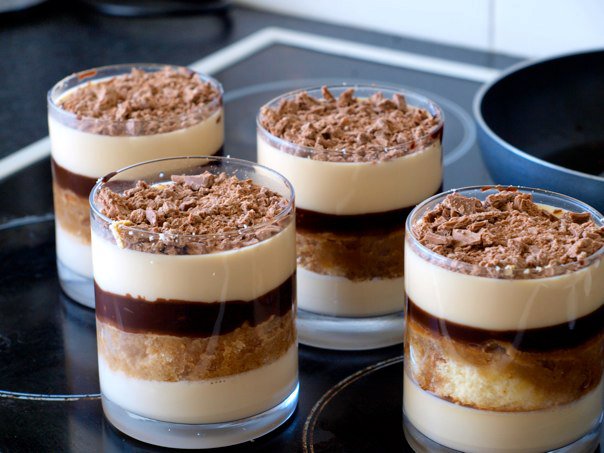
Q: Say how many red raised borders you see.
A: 0